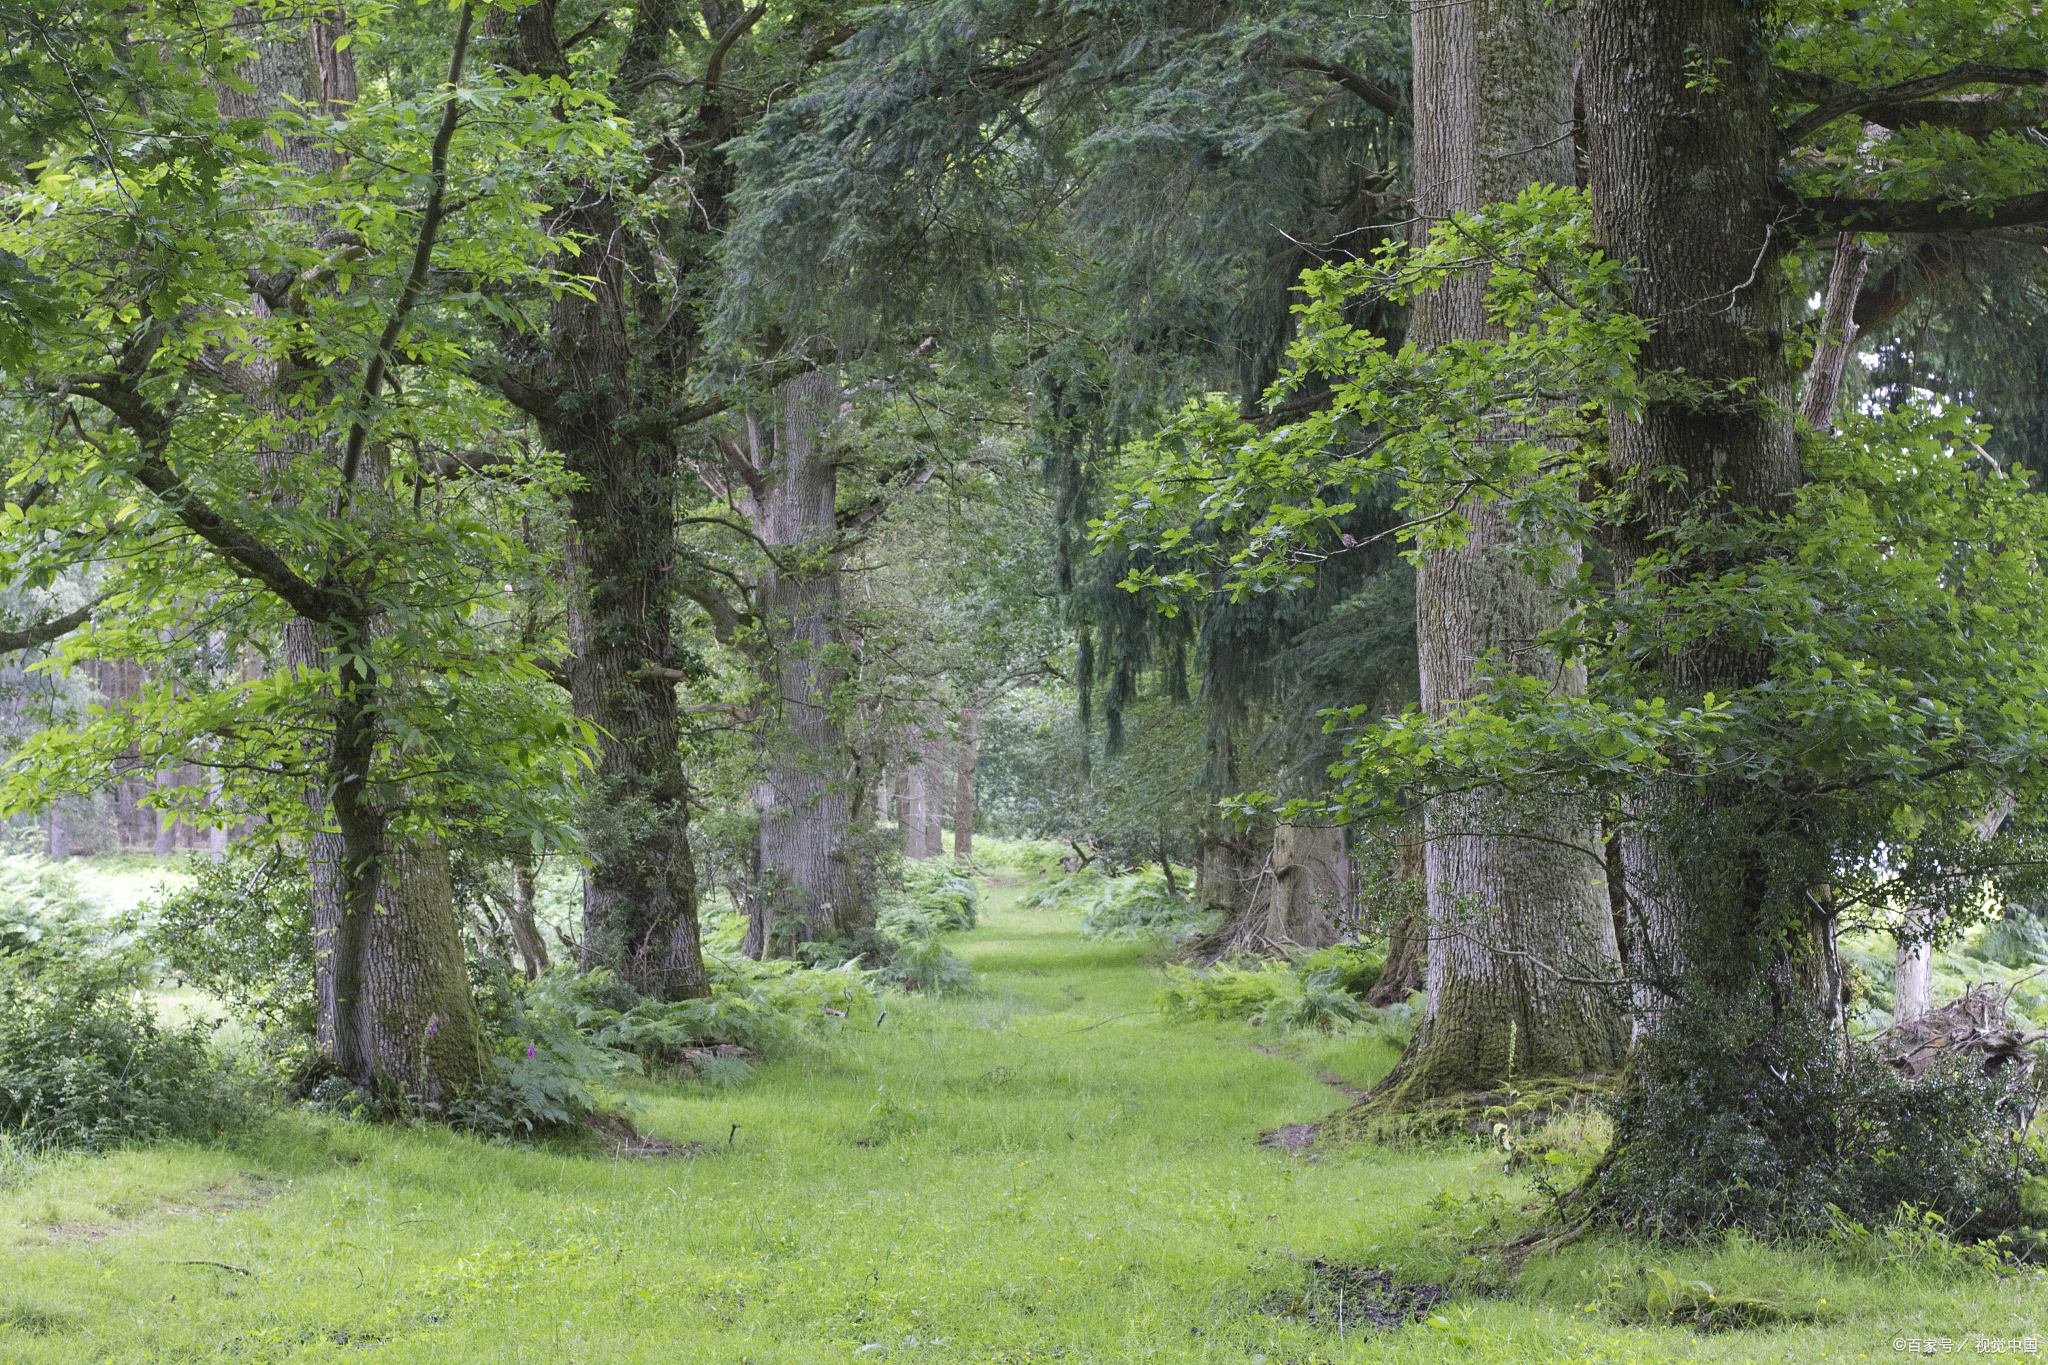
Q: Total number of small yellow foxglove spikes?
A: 0